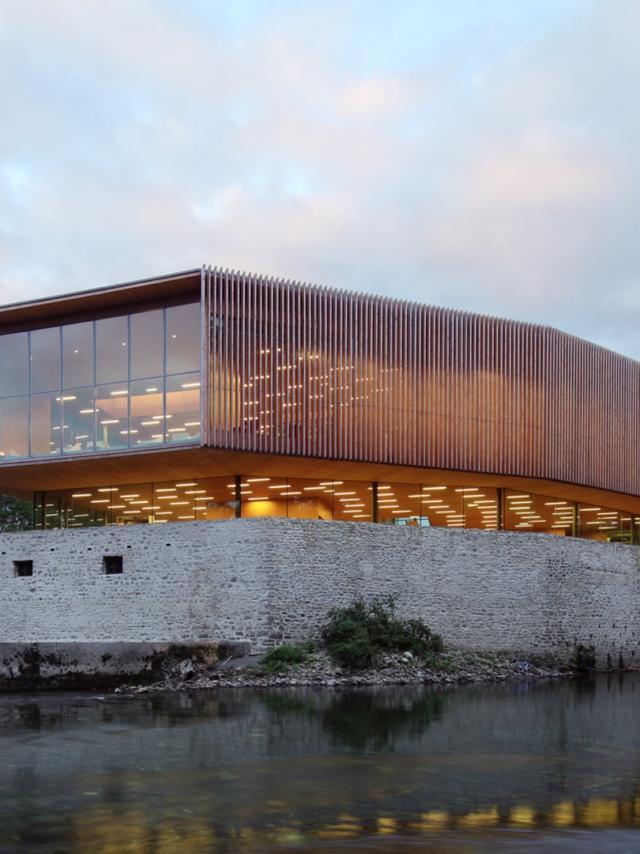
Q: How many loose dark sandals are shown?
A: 0